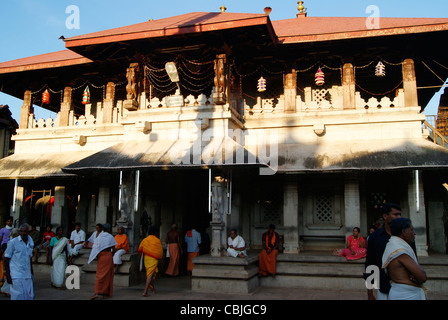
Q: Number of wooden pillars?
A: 8